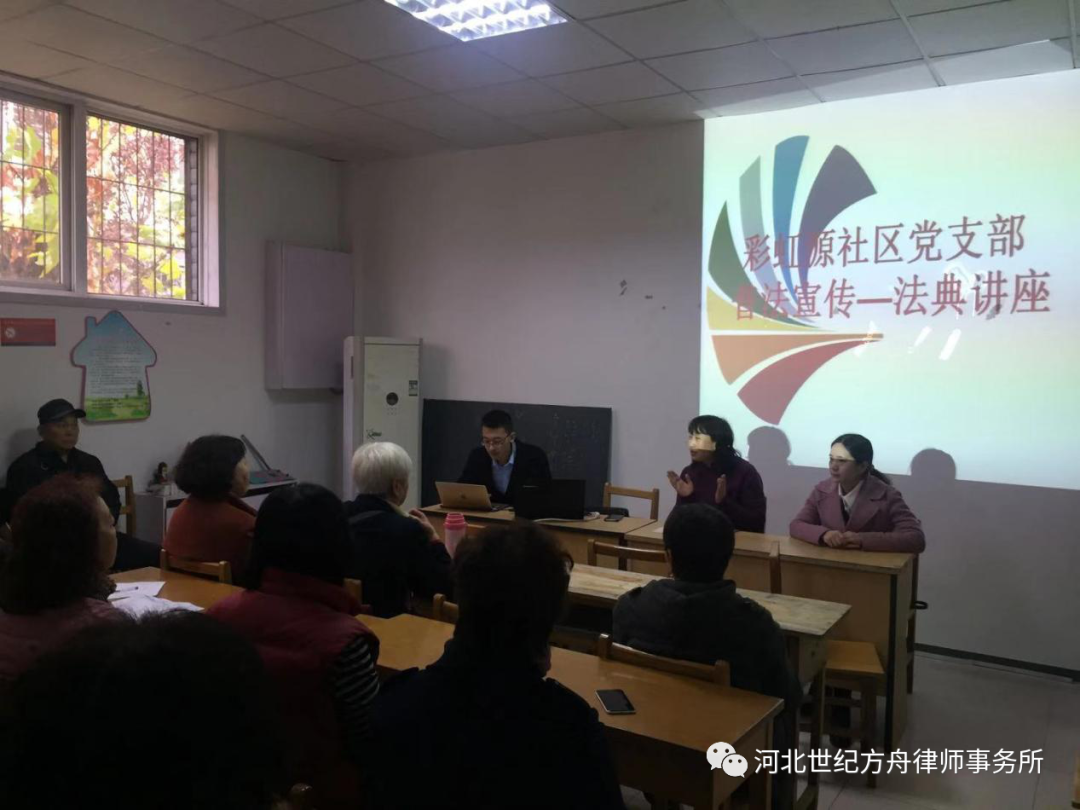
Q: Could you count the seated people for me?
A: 11